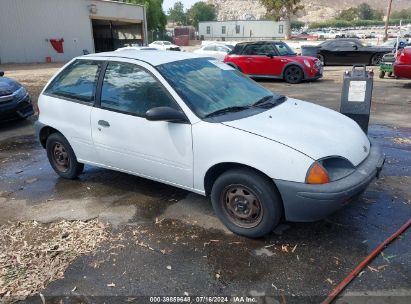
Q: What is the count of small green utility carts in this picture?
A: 1